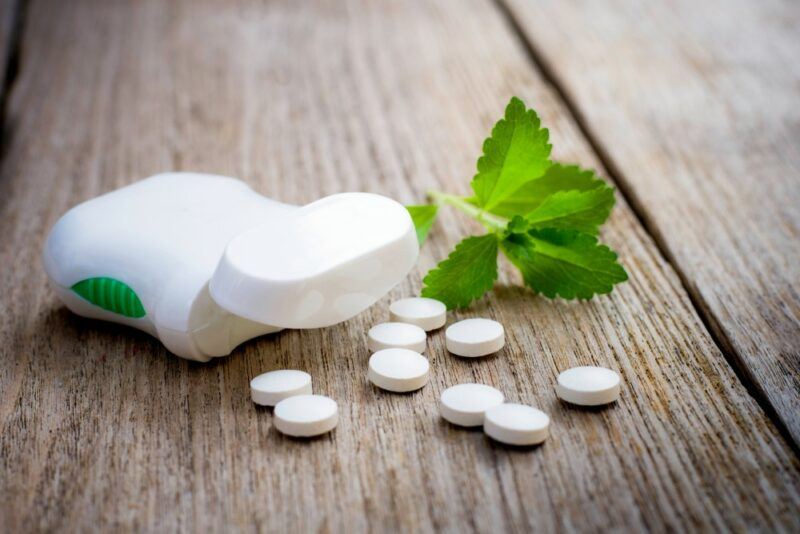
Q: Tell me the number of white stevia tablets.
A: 9